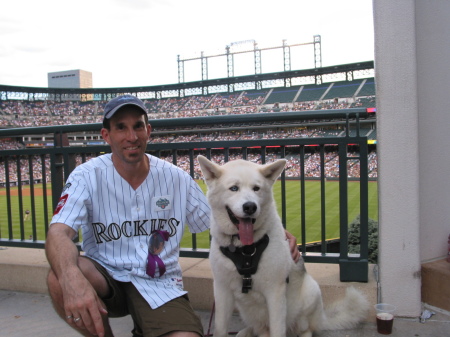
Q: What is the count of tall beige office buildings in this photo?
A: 1